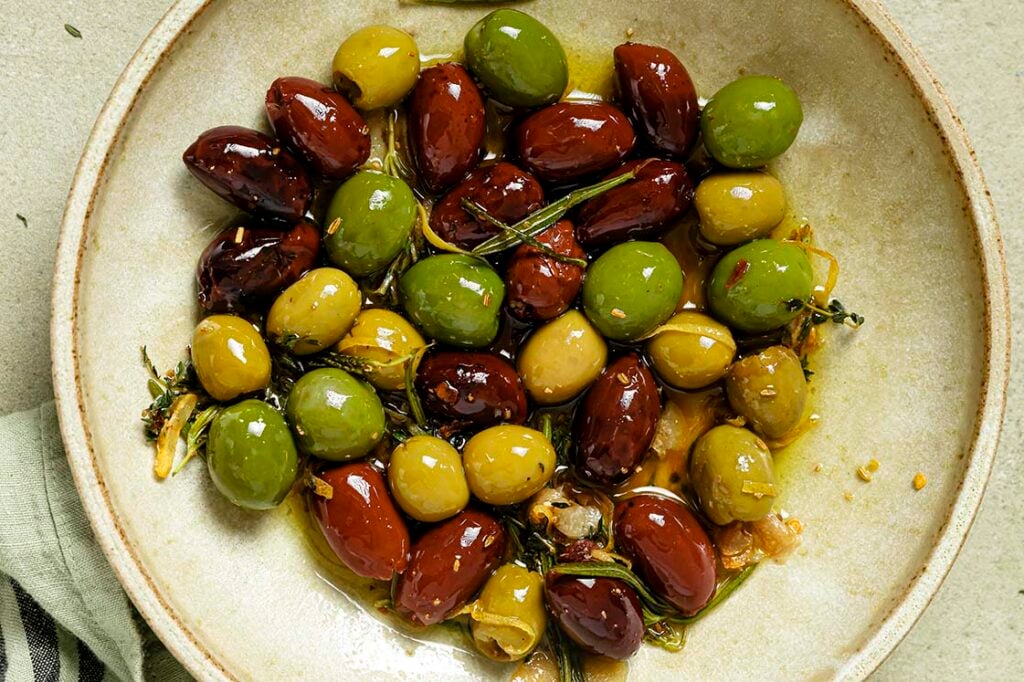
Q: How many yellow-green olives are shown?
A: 12